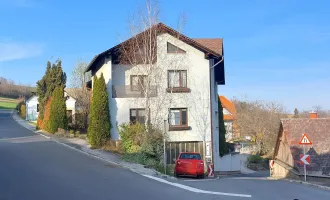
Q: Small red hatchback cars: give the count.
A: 1